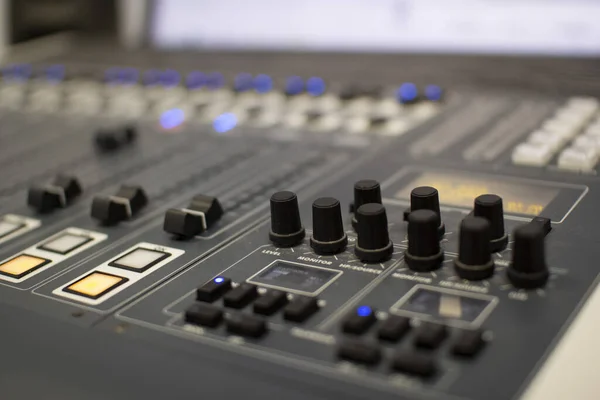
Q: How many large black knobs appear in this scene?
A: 9